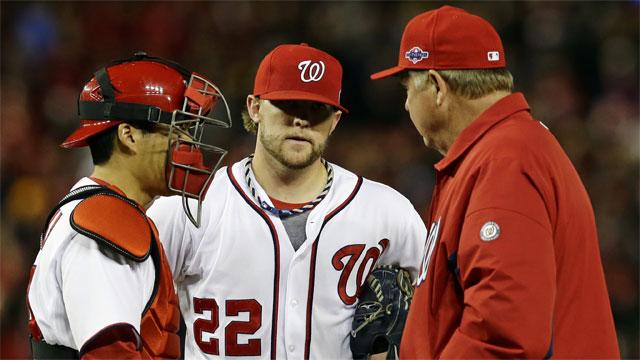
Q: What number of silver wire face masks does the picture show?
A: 1